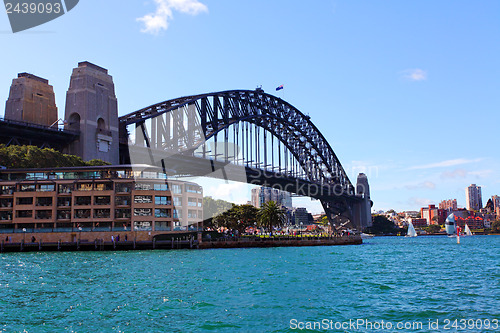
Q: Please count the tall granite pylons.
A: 3